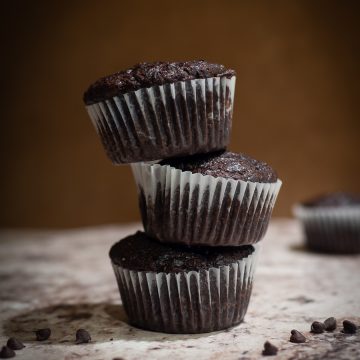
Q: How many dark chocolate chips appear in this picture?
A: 9